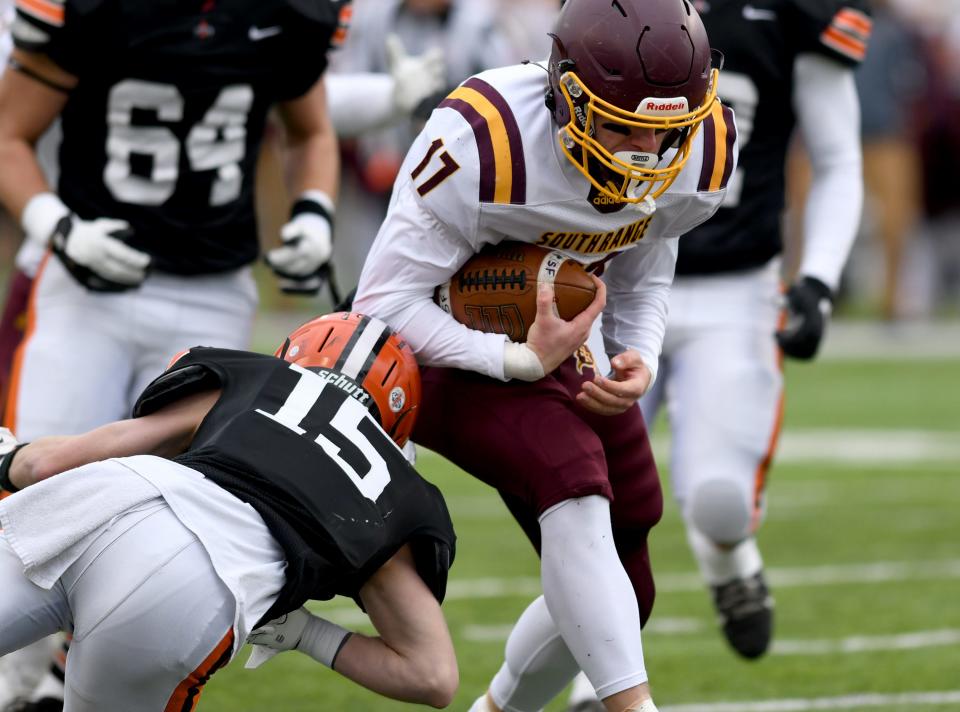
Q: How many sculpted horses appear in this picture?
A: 0